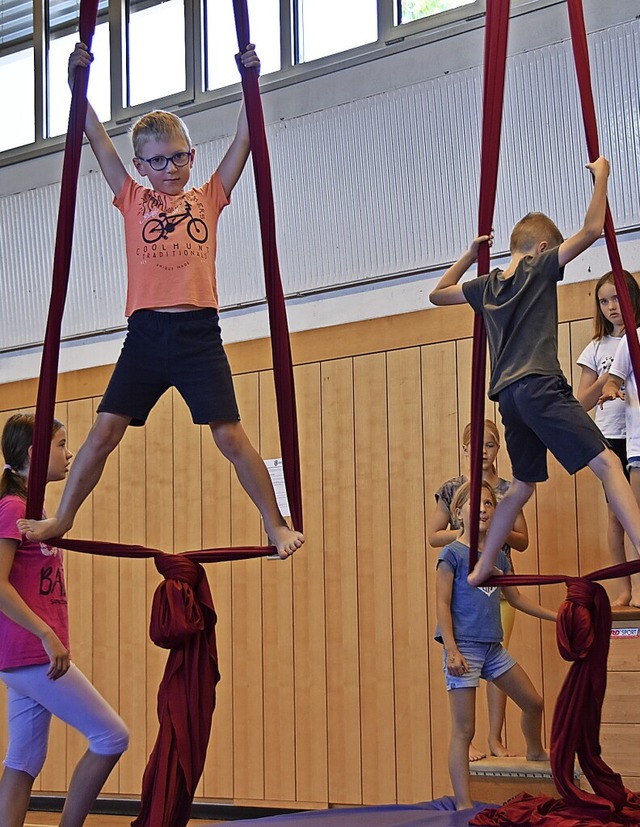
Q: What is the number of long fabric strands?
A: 4